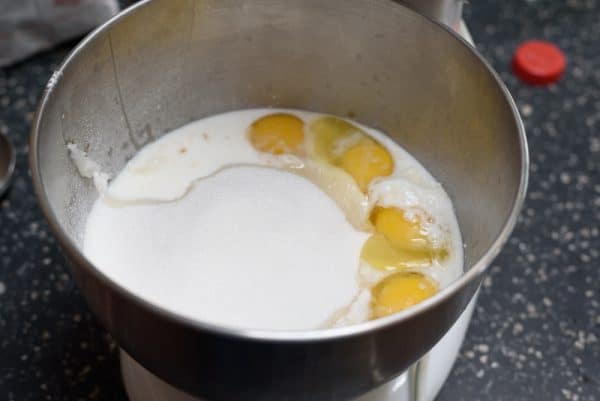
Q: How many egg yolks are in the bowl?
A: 4